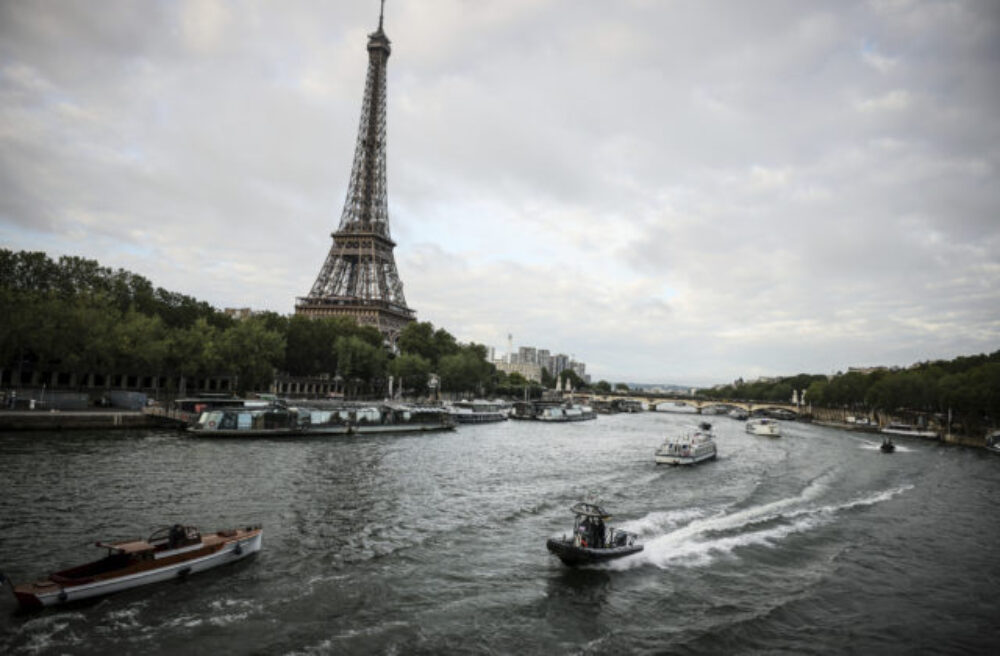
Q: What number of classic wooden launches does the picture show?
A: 1